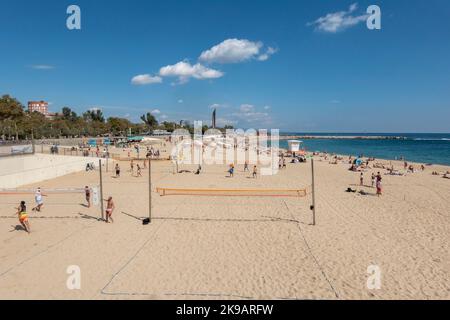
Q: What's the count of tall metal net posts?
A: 3